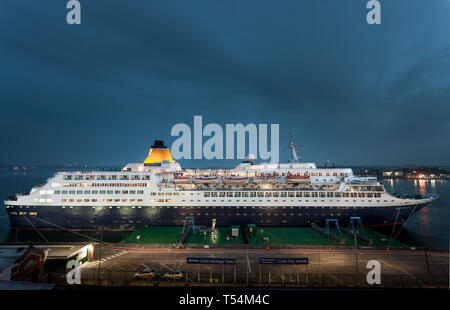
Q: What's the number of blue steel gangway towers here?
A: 3